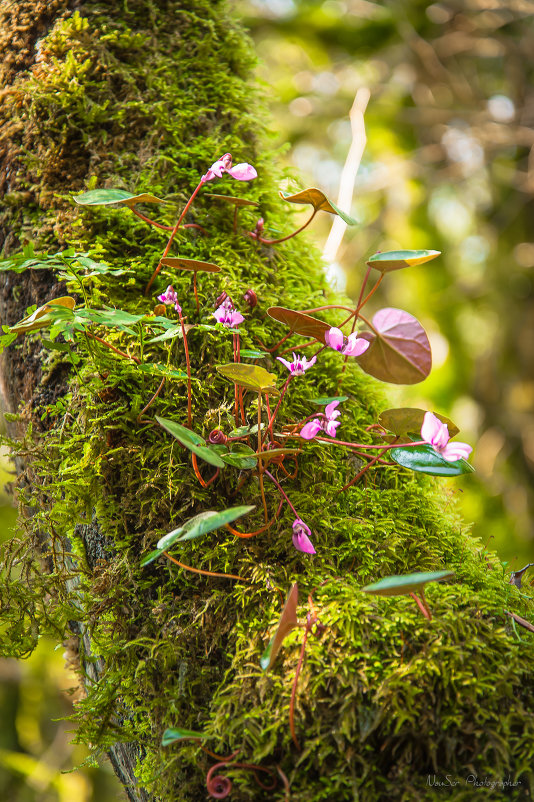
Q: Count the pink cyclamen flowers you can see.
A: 8